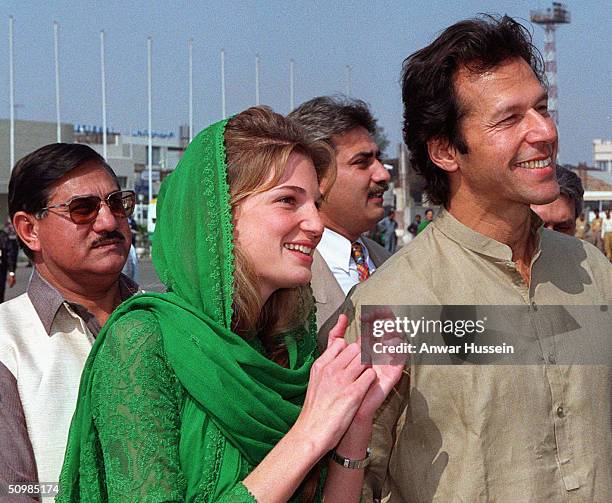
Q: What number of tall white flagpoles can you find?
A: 9